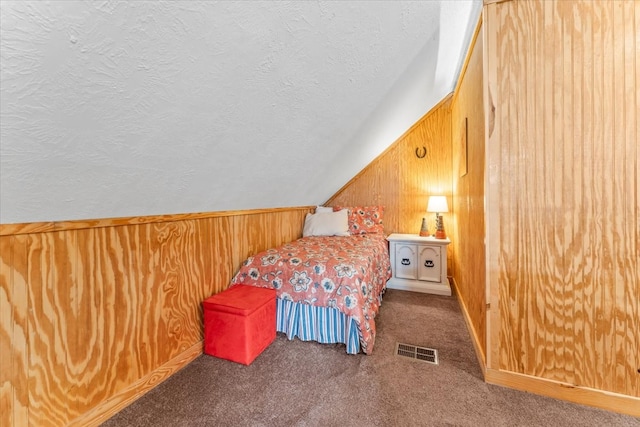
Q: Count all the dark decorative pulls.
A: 2